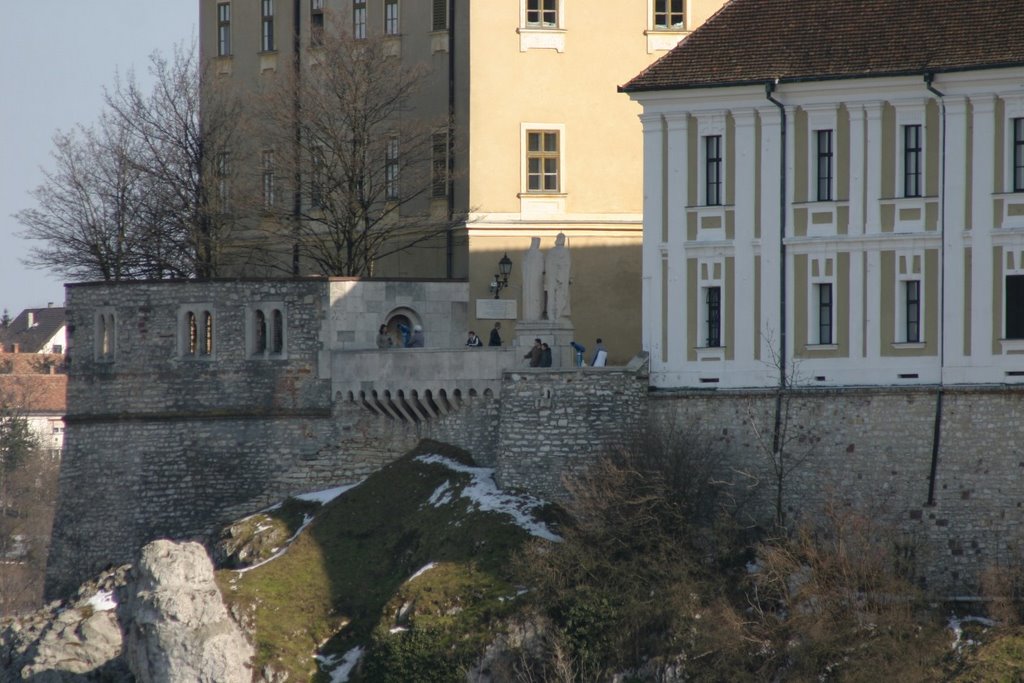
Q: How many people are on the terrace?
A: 7